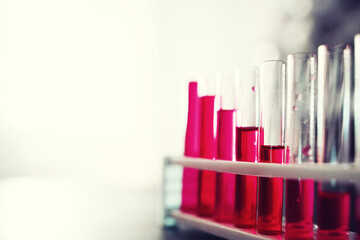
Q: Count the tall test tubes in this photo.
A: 8